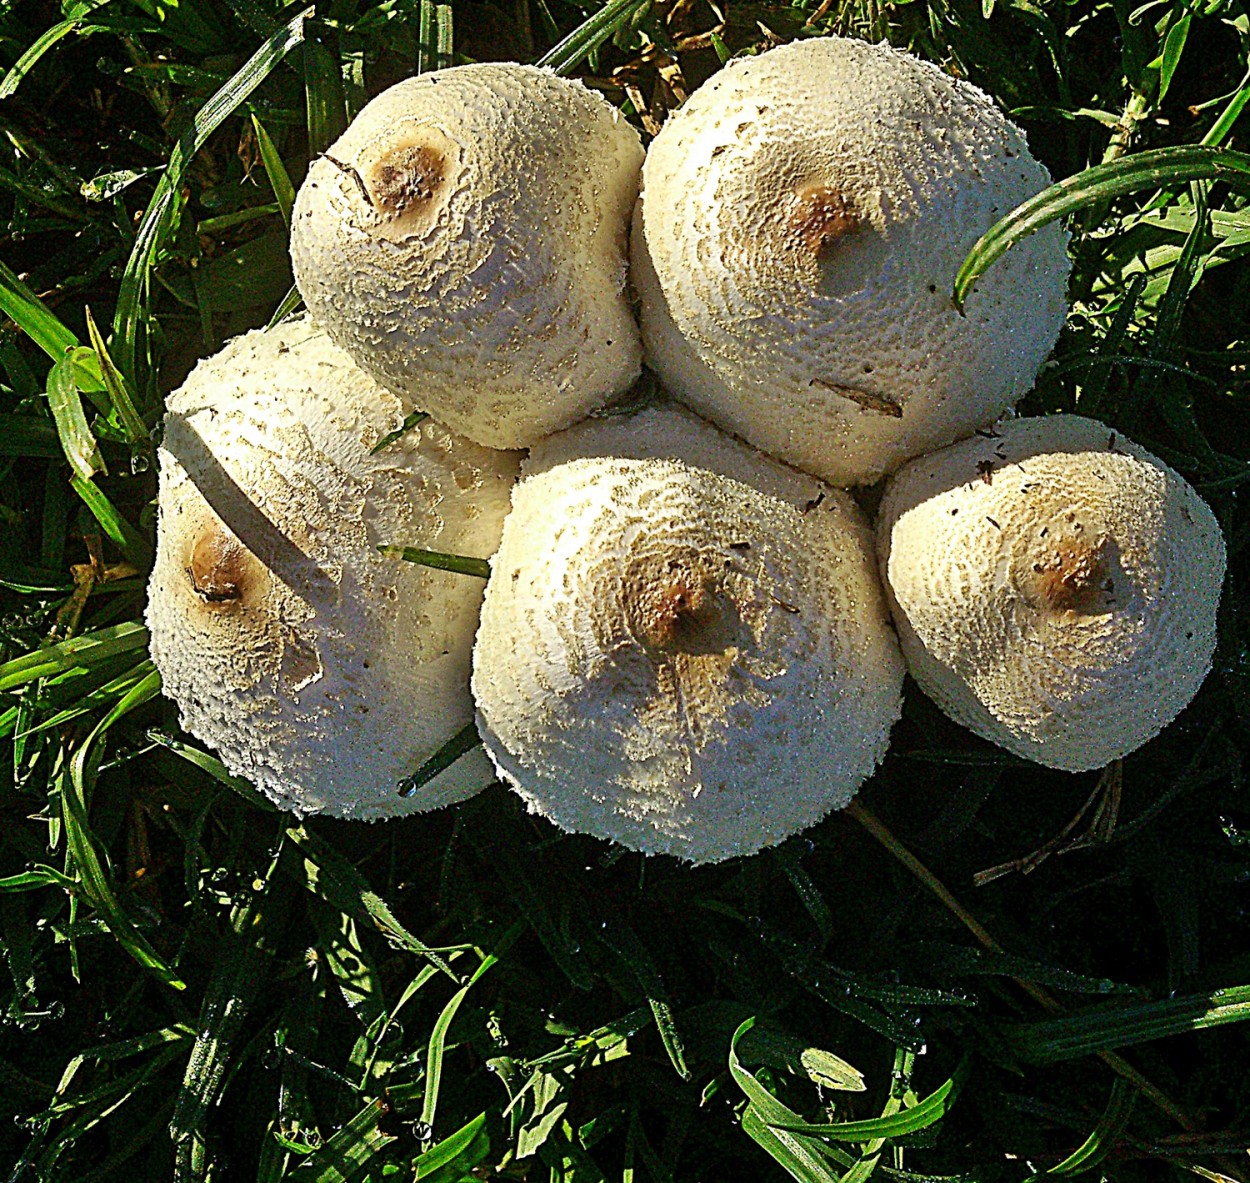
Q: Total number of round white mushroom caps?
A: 5